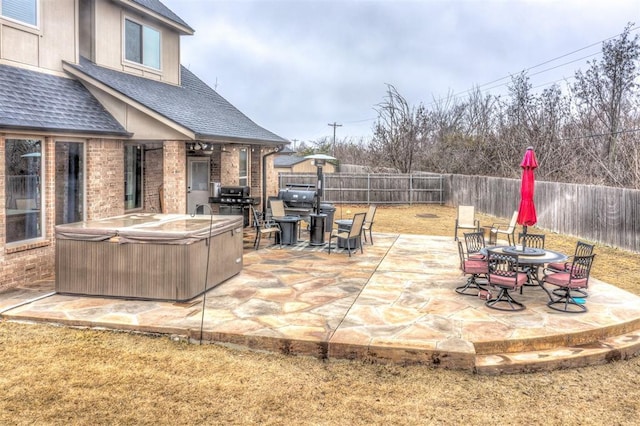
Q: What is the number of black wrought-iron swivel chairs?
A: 6